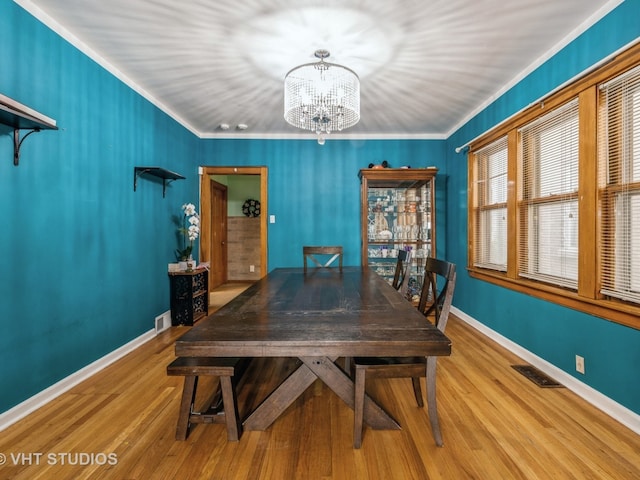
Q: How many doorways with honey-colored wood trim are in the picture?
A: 1